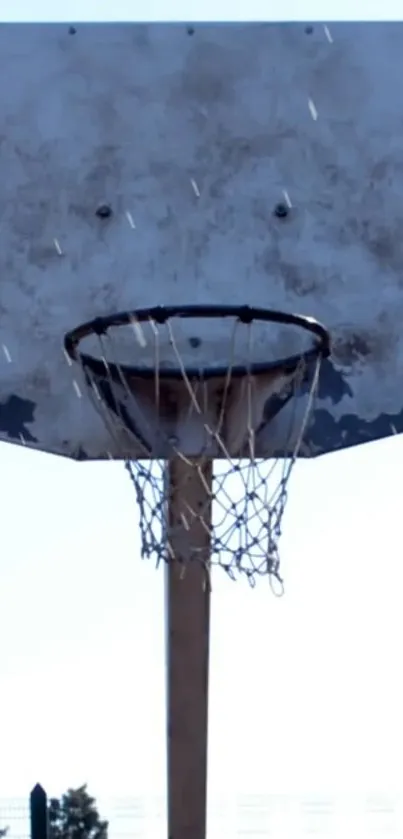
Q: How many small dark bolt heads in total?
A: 6